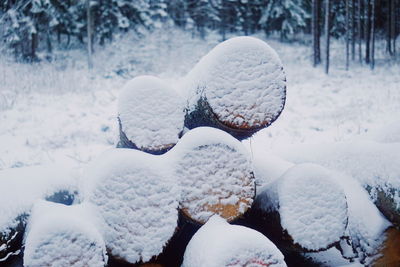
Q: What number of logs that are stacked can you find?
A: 7